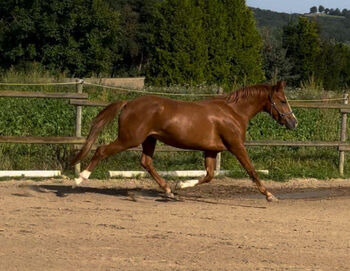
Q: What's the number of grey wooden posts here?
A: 3